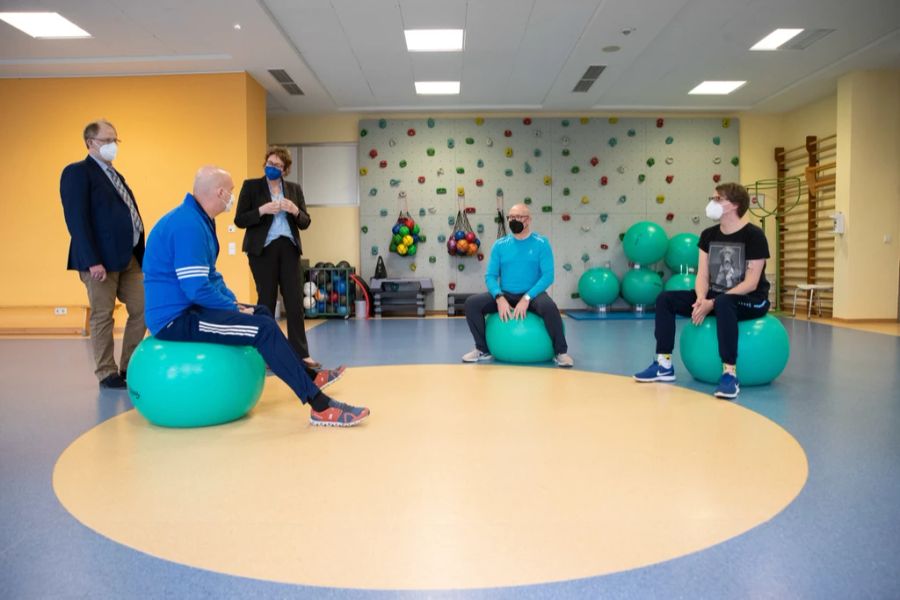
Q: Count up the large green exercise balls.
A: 8